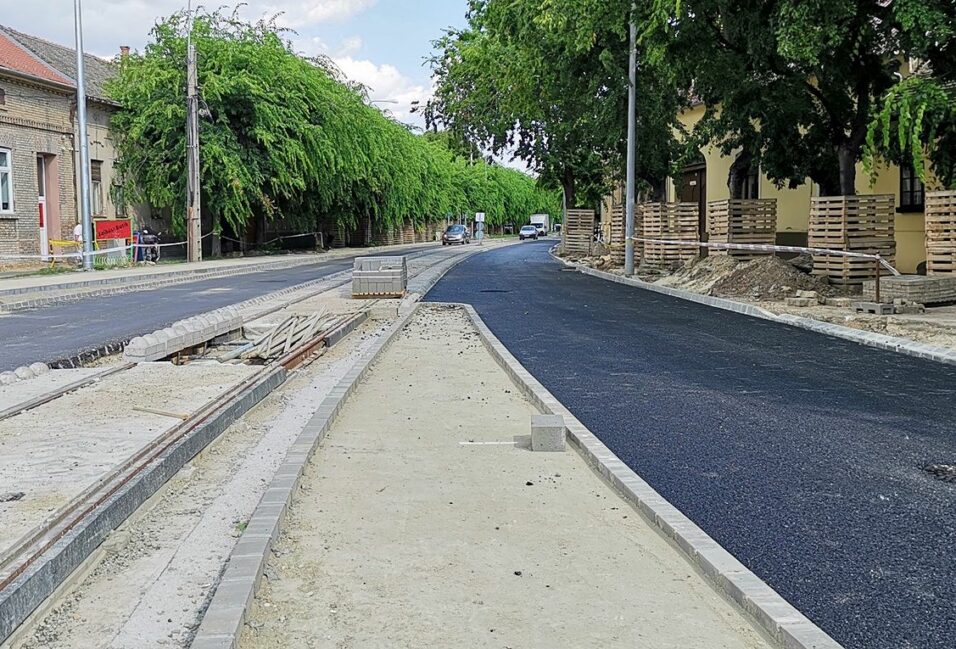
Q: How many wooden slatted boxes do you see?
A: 6